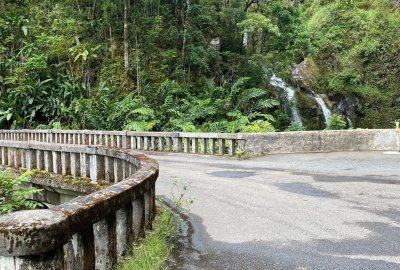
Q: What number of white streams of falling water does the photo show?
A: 2